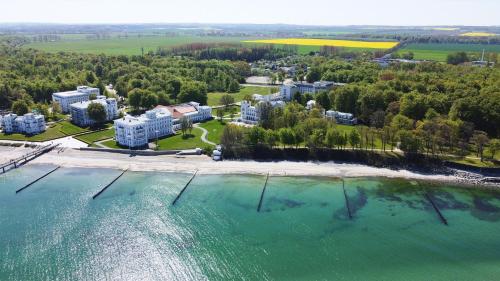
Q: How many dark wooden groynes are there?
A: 6